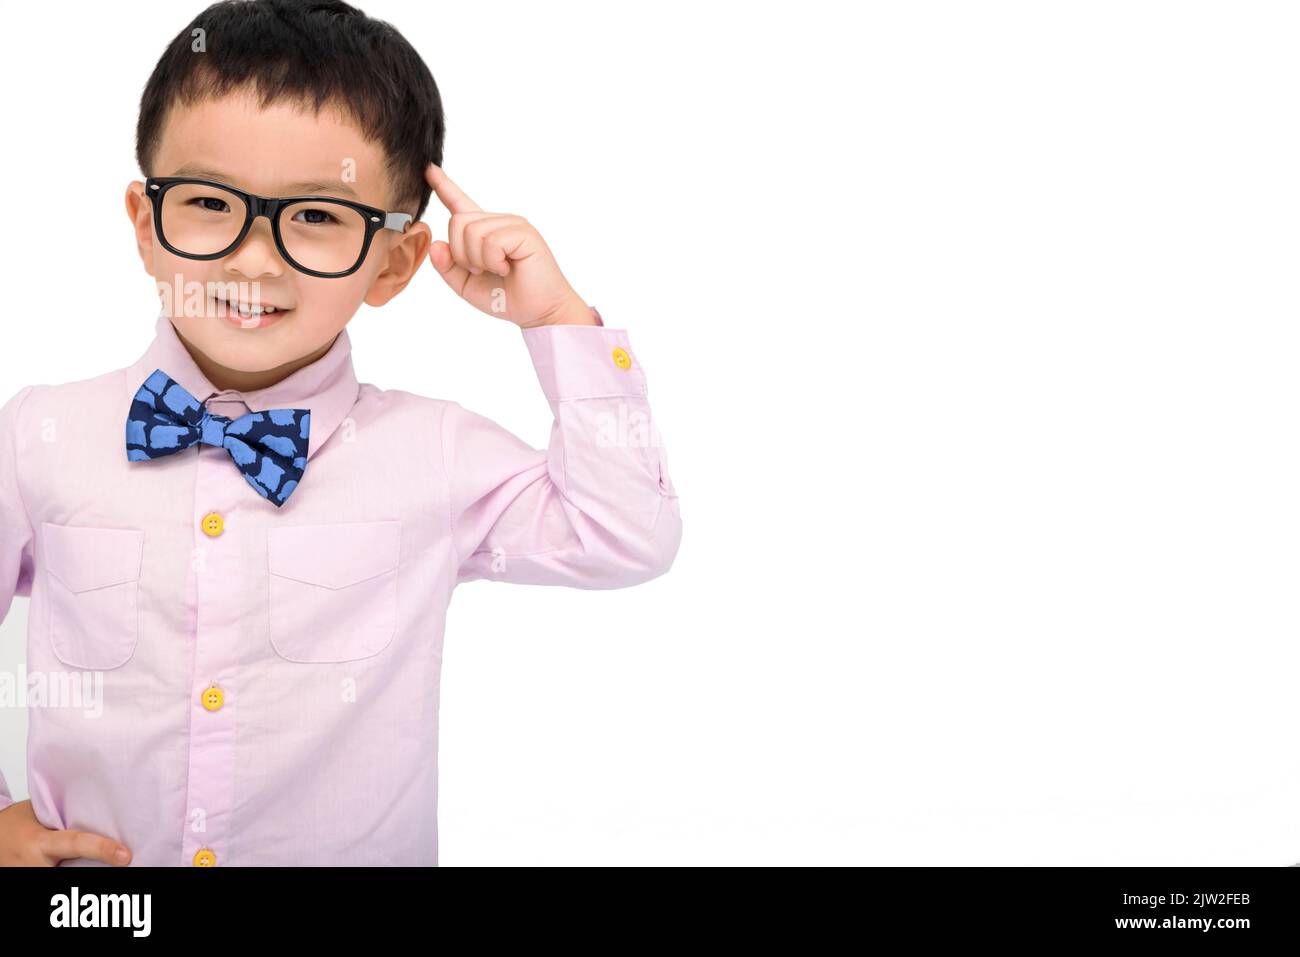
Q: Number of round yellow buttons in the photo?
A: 4